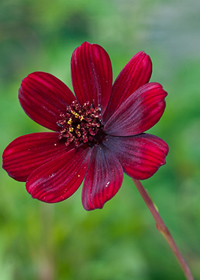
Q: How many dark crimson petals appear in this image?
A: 8